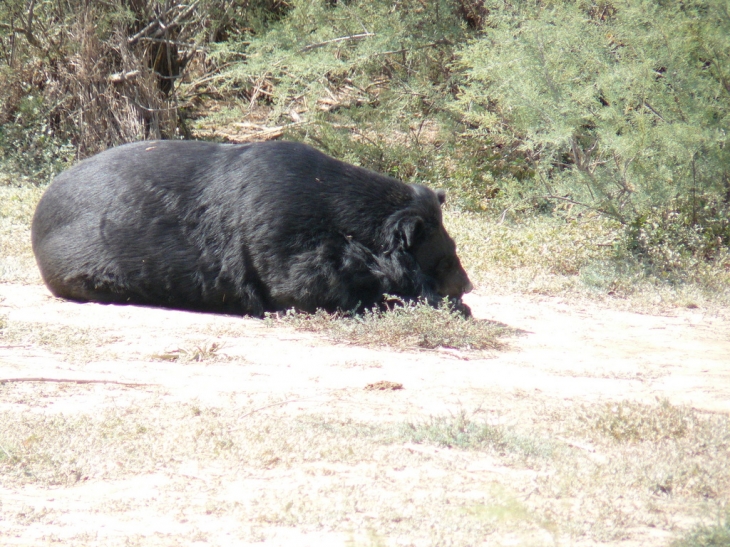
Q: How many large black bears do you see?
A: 1